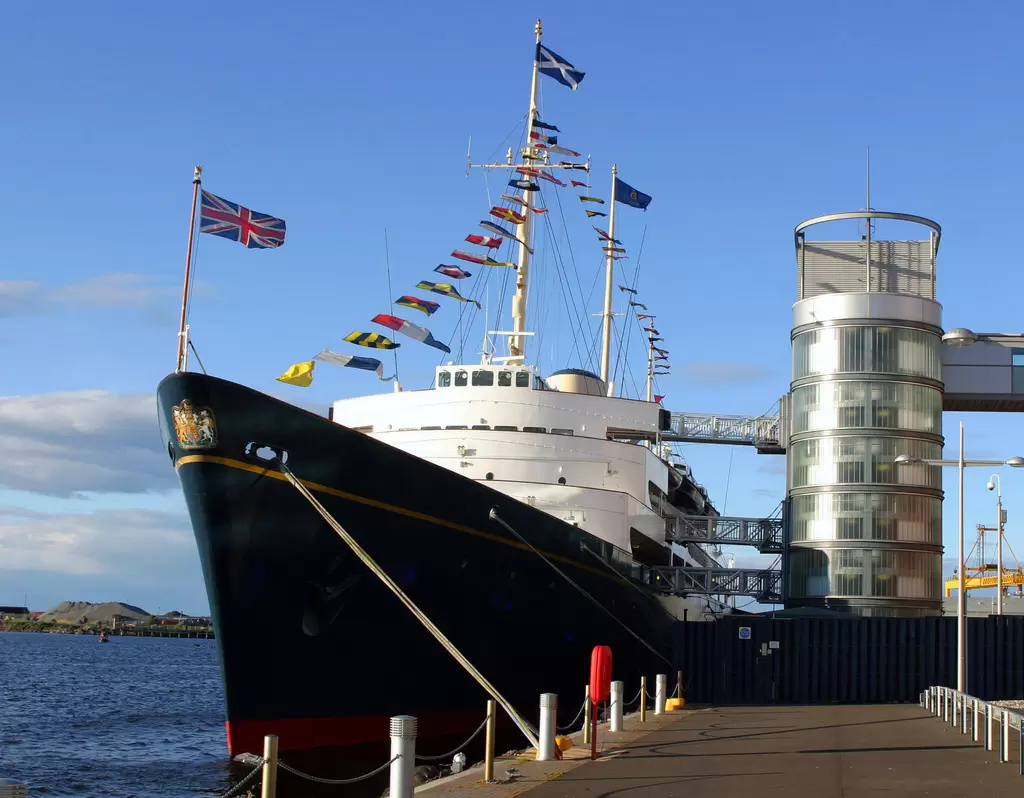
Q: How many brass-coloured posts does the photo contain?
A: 5